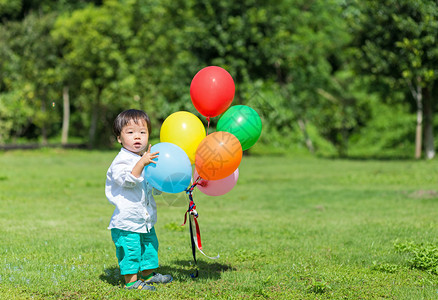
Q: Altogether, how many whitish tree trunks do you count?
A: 2